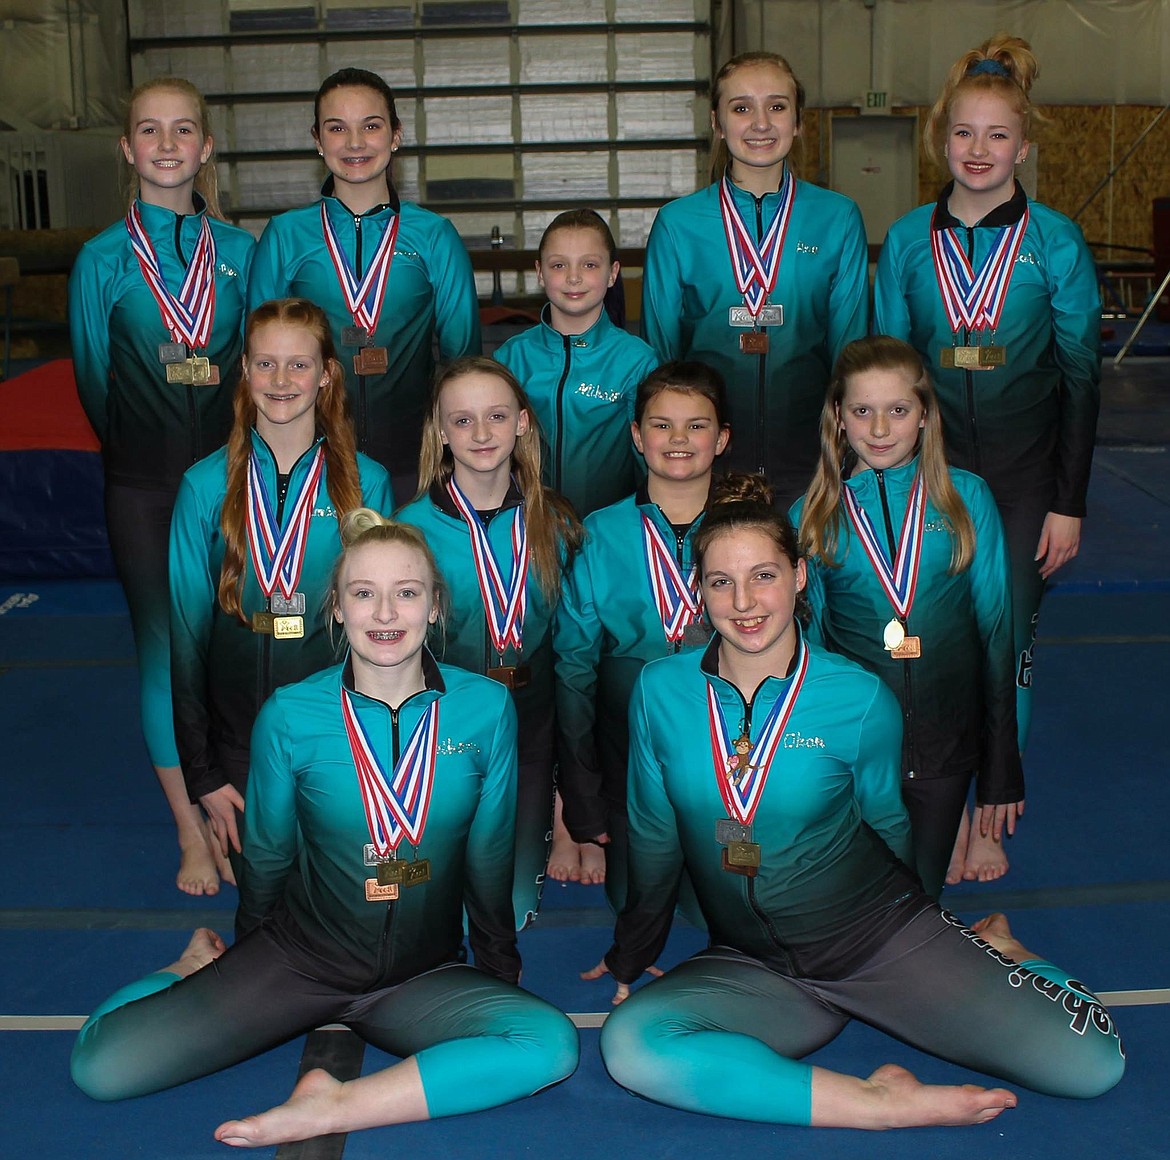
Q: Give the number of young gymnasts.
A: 11